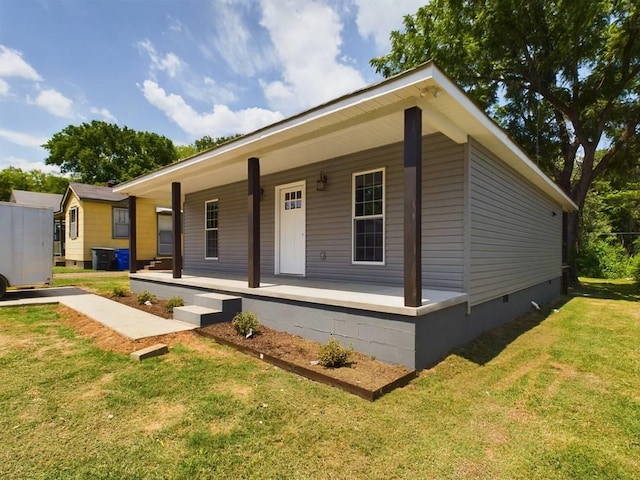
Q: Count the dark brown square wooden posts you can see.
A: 4